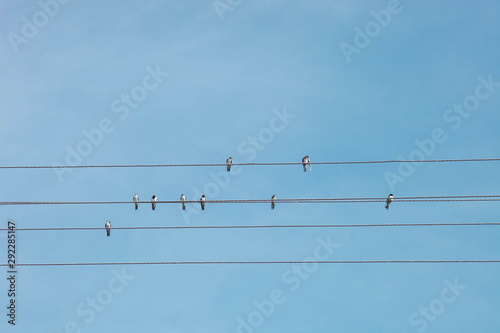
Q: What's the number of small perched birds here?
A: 9